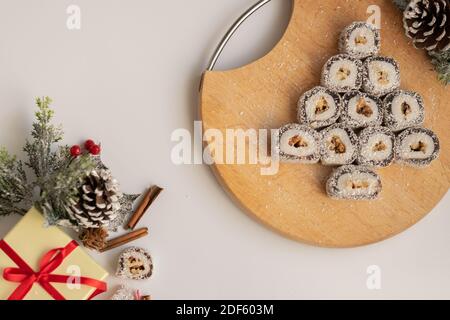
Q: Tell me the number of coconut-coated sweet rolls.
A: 12